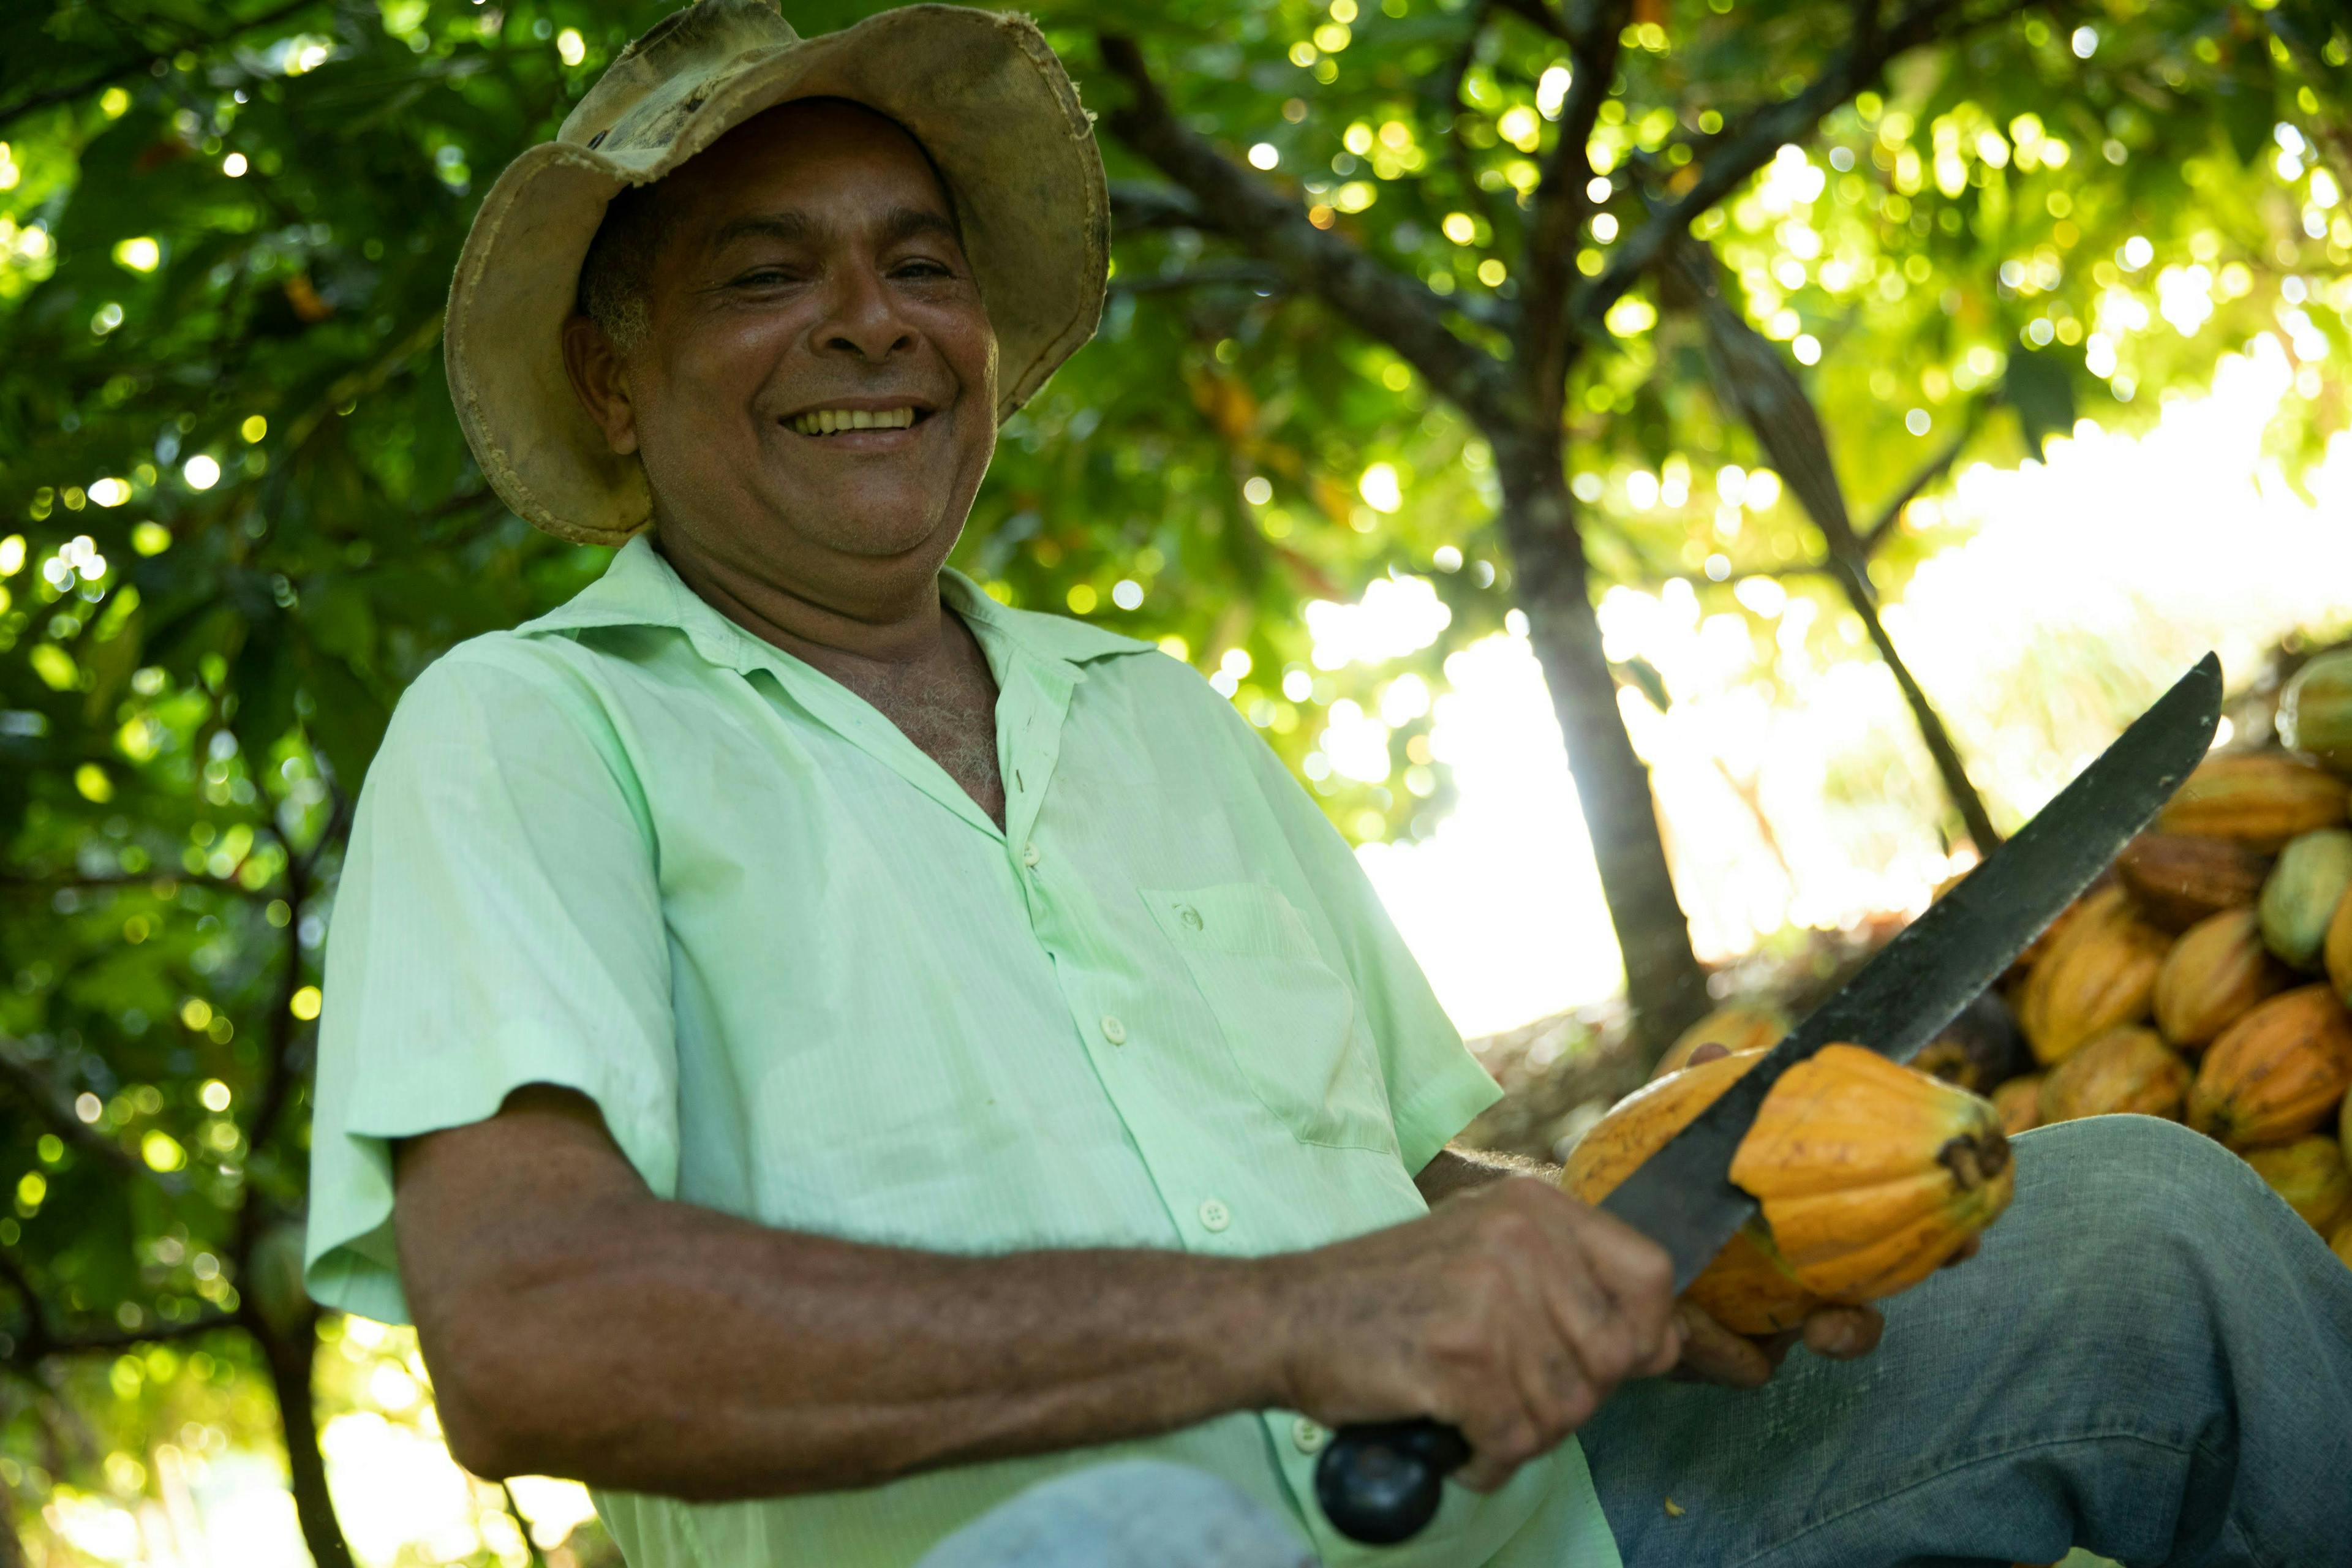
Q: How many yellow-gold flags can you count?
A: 0